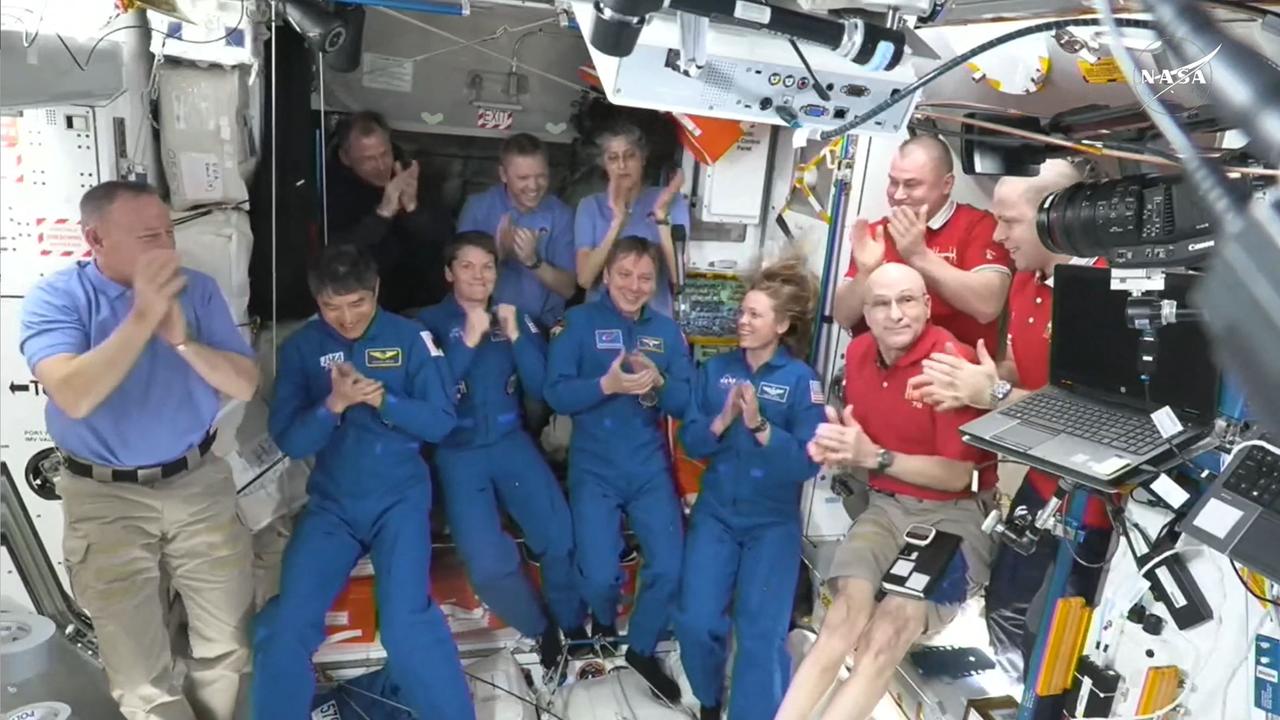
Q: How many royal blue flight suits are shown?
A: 4